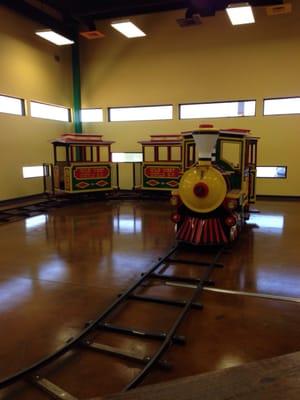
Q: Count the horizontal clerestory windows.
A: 6